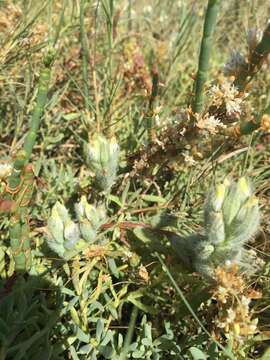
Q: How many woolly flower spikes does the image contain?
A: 4